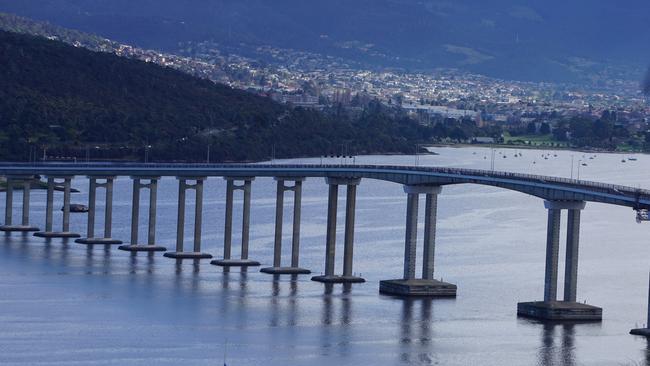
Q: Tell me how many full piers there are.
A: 10